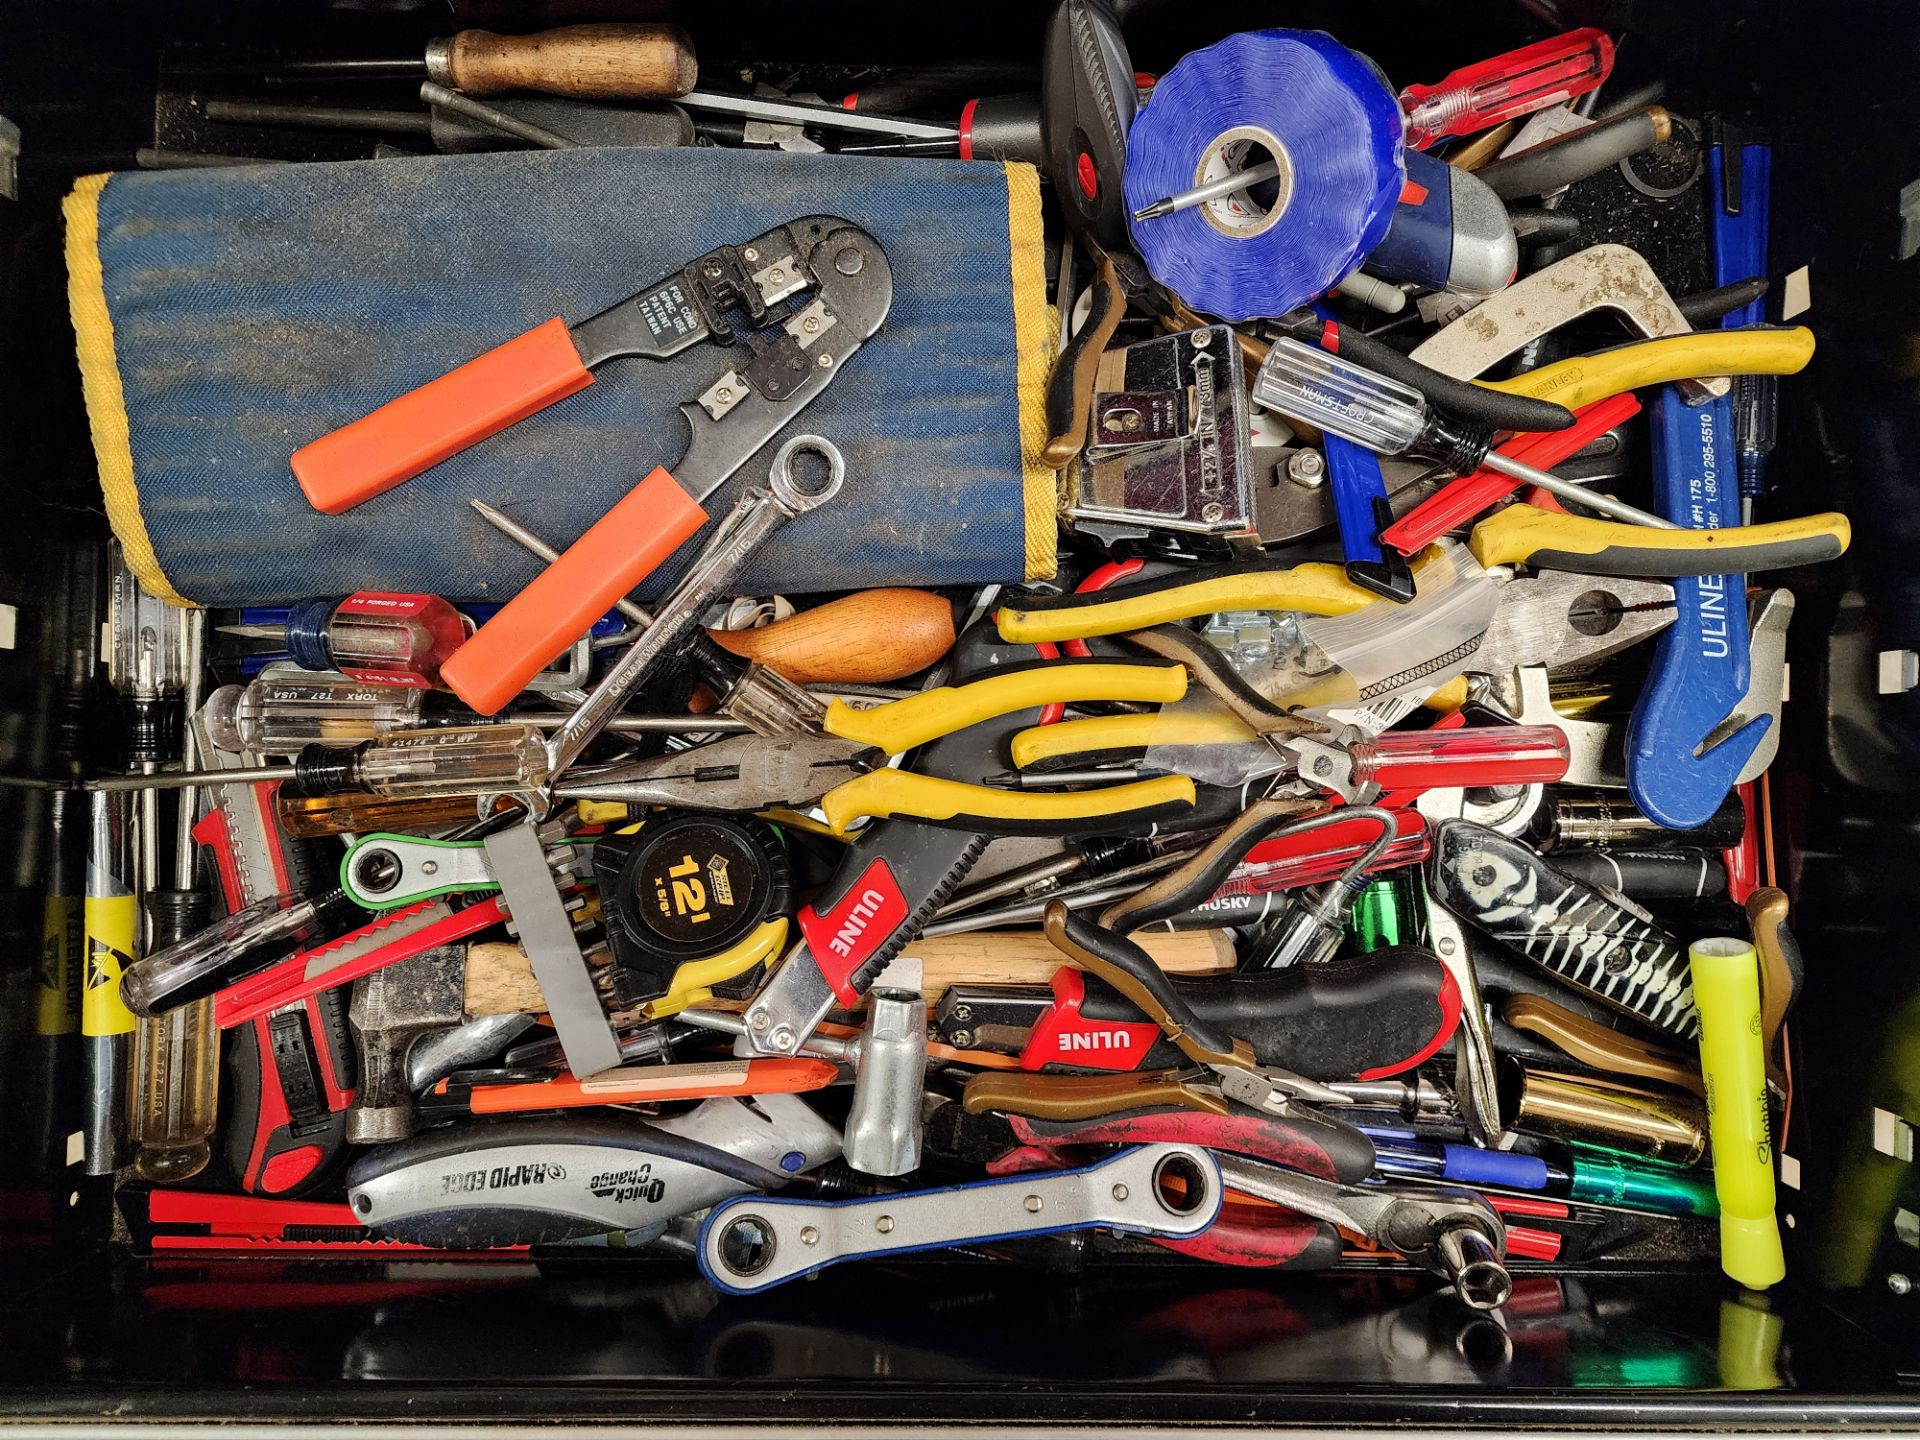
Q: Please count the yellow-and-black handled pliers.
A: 3